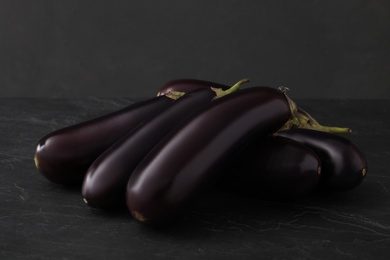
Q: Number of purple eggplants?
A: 6